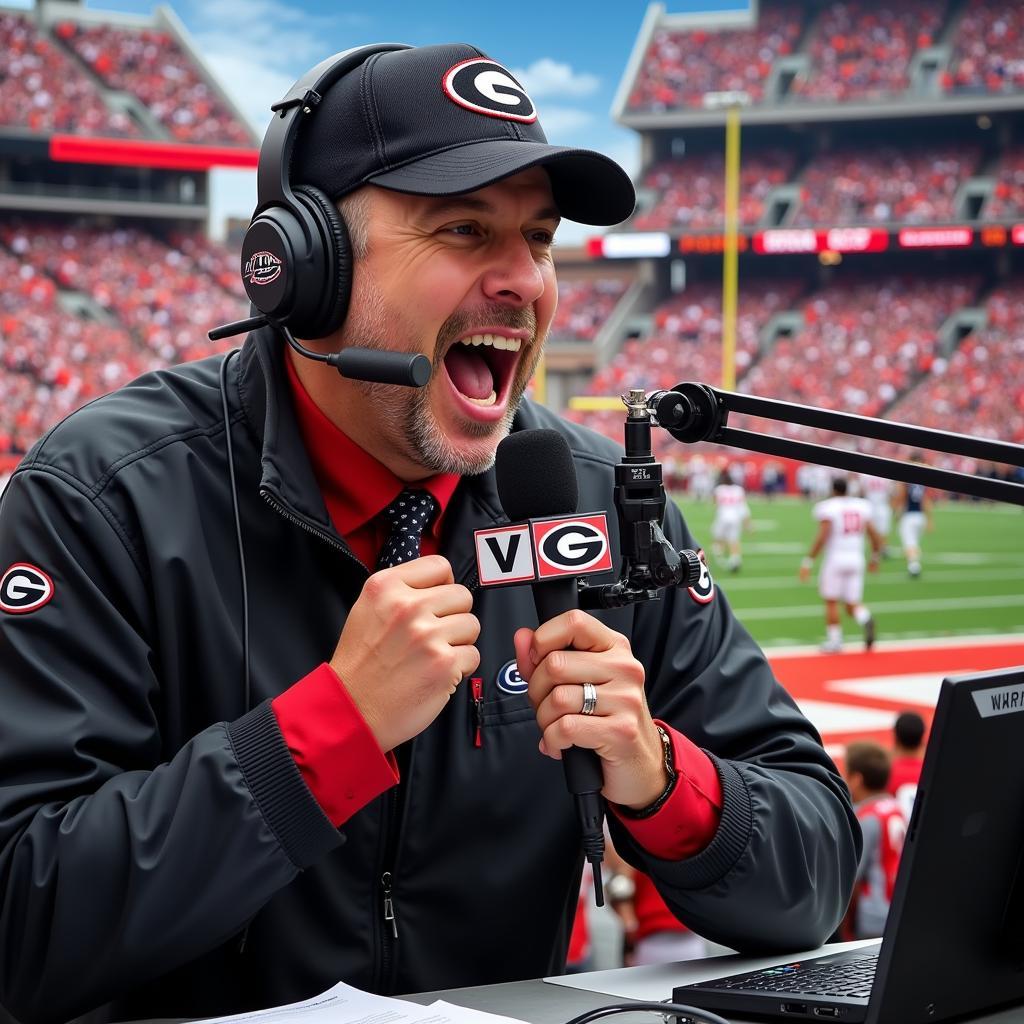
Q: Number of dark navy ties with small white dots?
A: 1